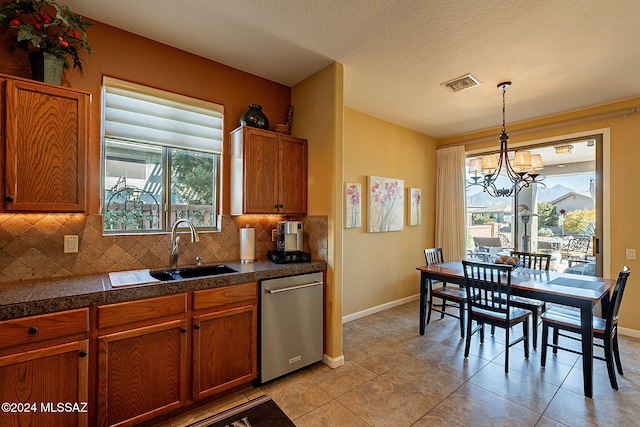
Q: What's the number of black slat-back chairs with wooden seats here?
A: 4